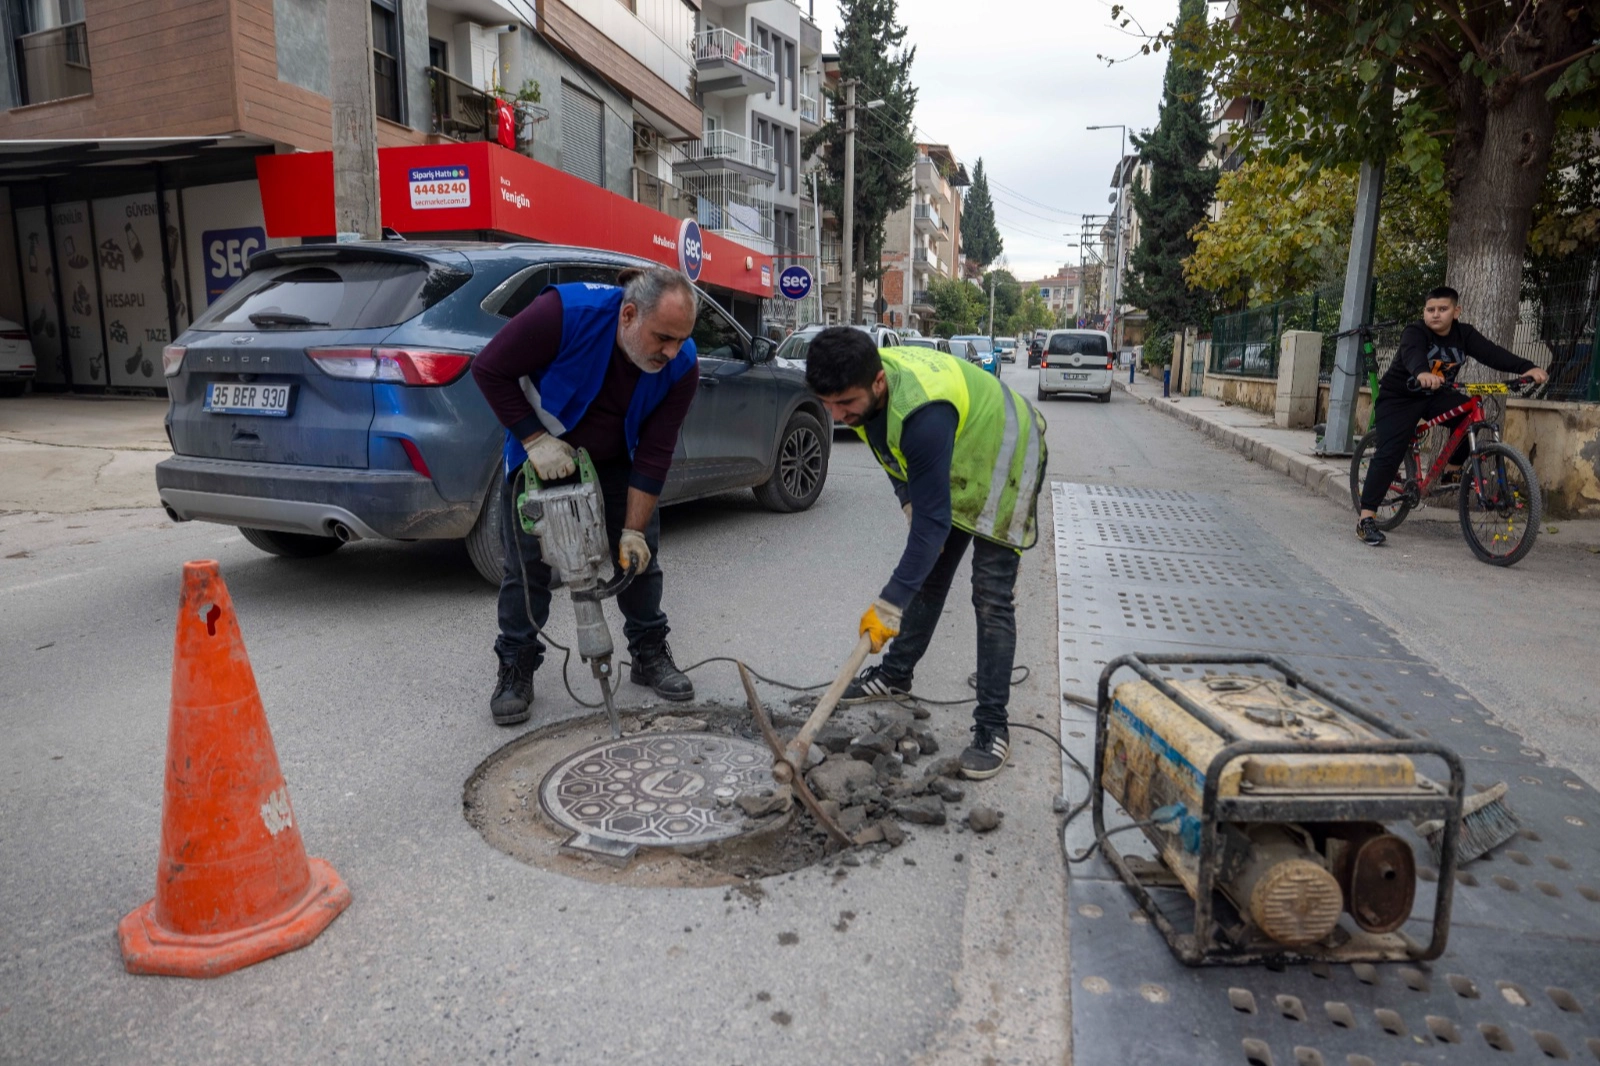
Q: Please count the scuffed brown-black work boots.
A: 2